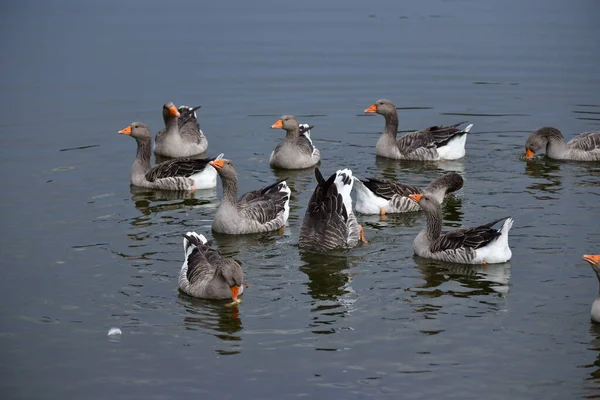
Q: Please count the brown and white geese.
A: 11